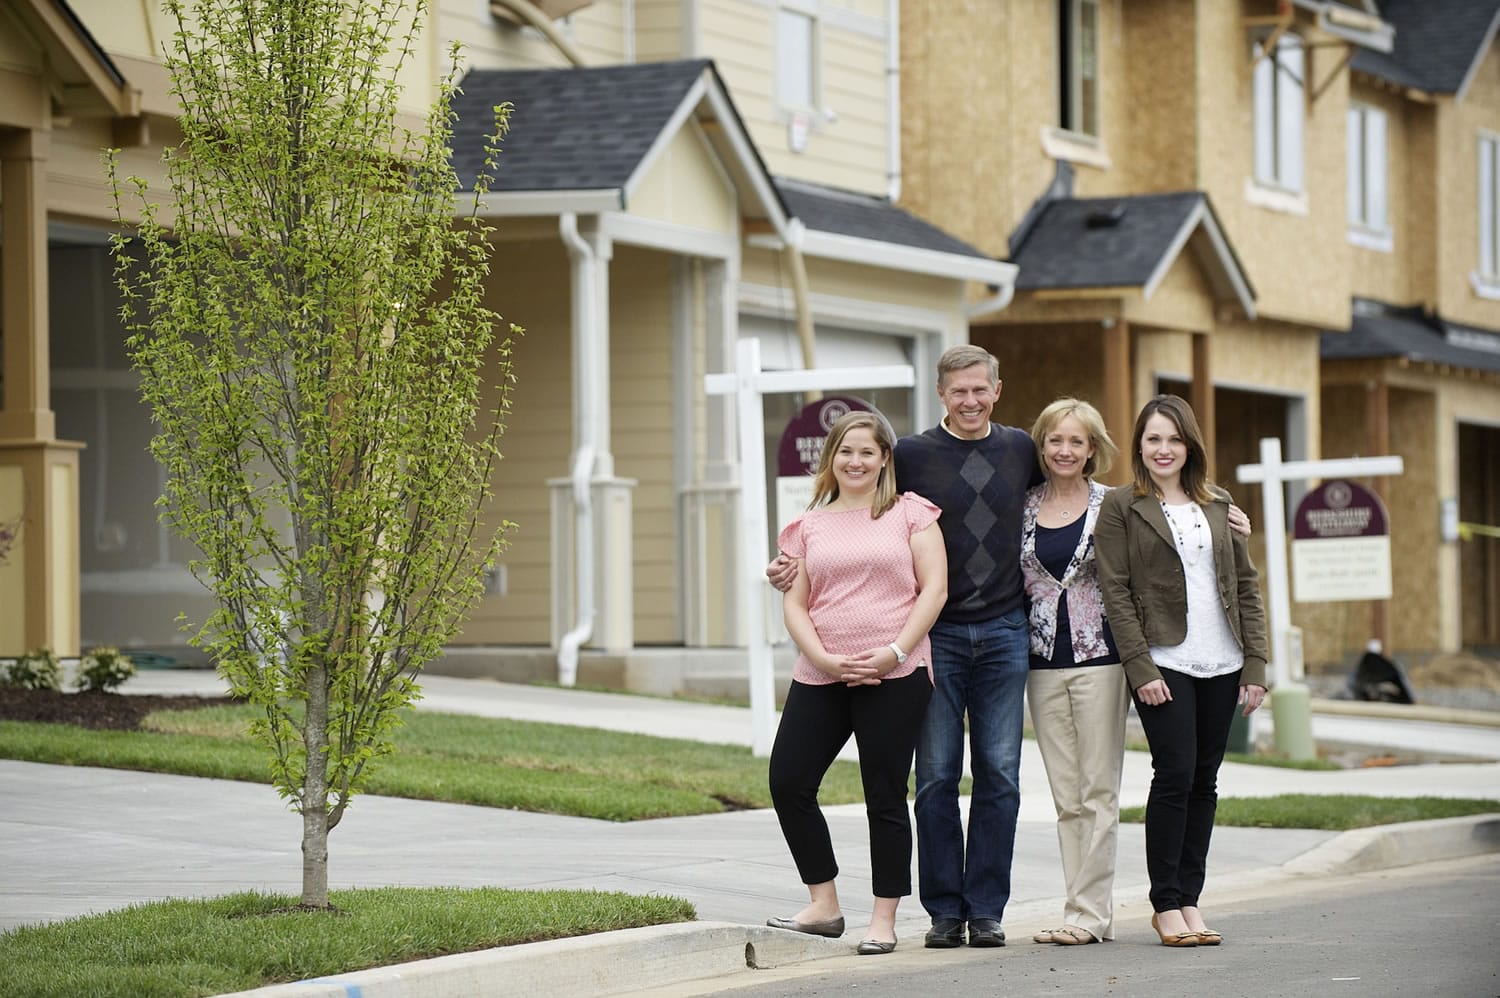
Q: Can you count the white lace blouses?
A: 1